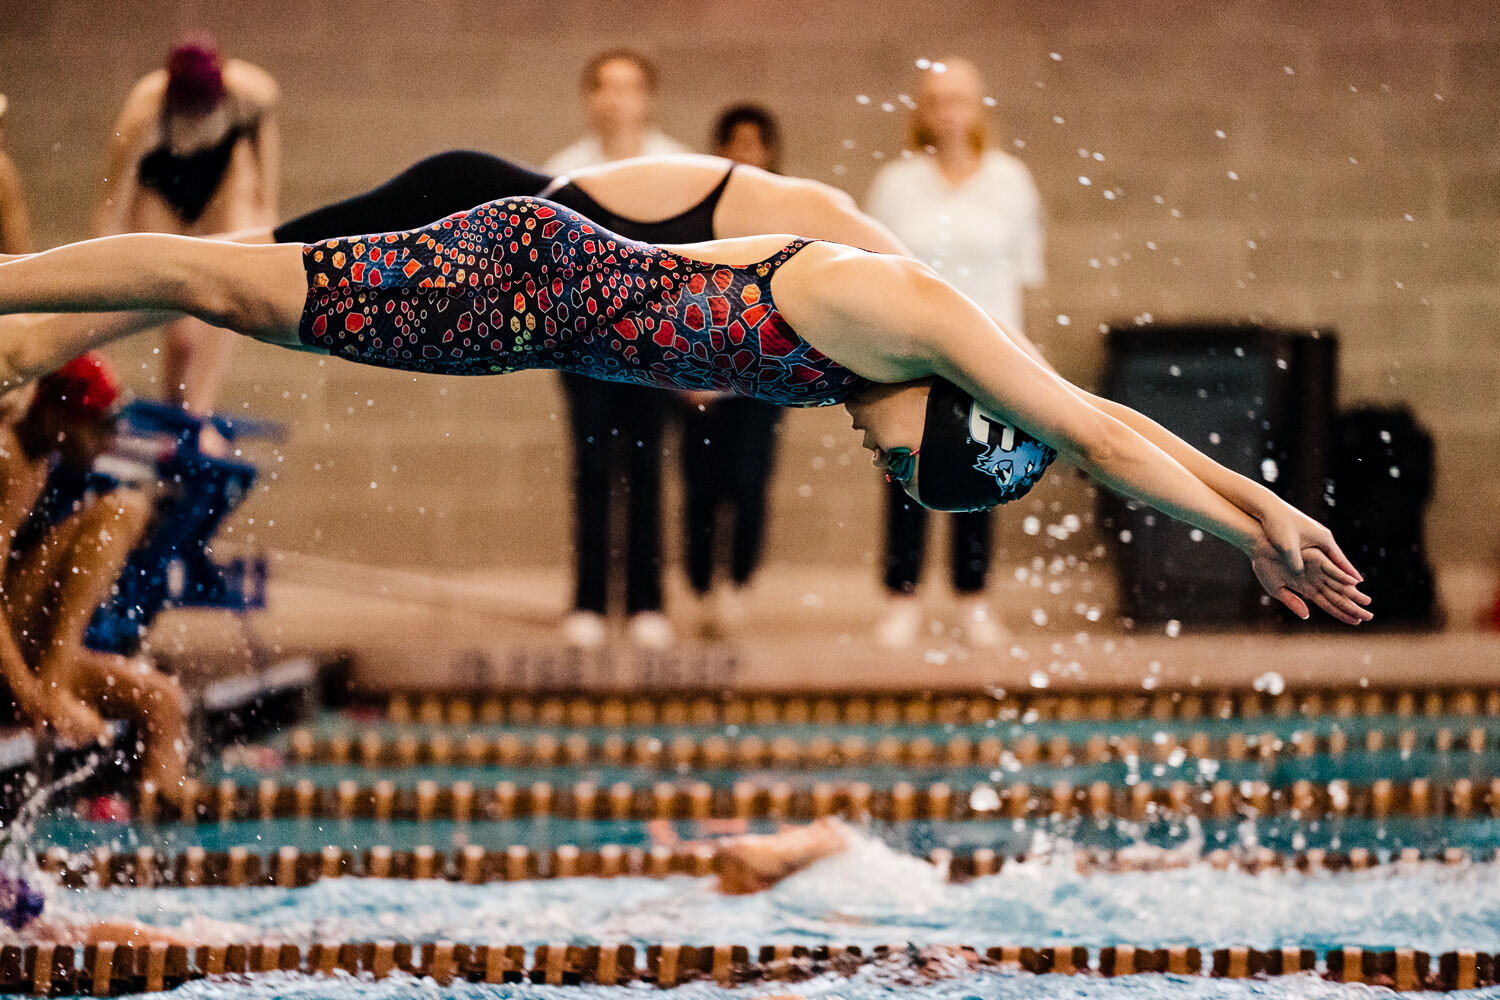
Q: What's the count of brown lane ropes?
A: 5